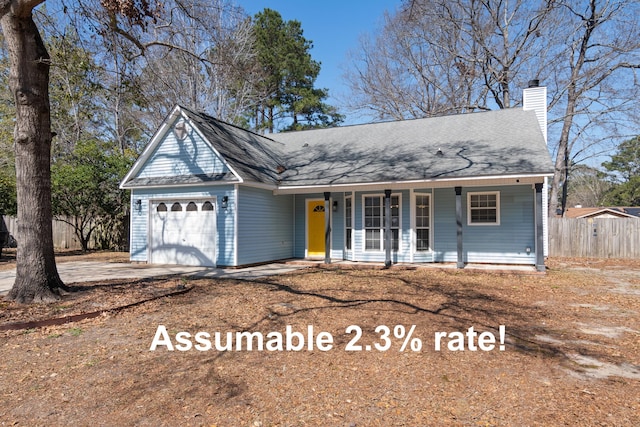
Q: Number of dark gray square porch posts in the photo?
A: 4